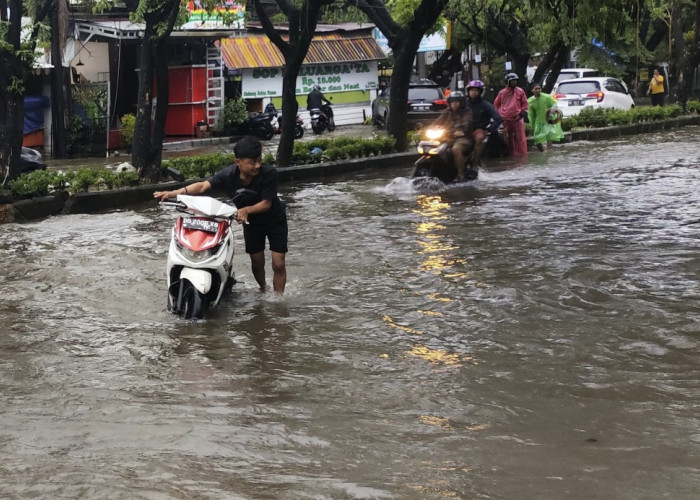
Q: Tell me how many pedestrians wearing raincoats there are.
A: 2